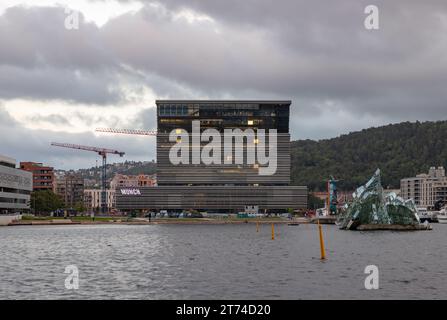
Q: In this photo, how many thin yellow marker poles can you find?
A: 3